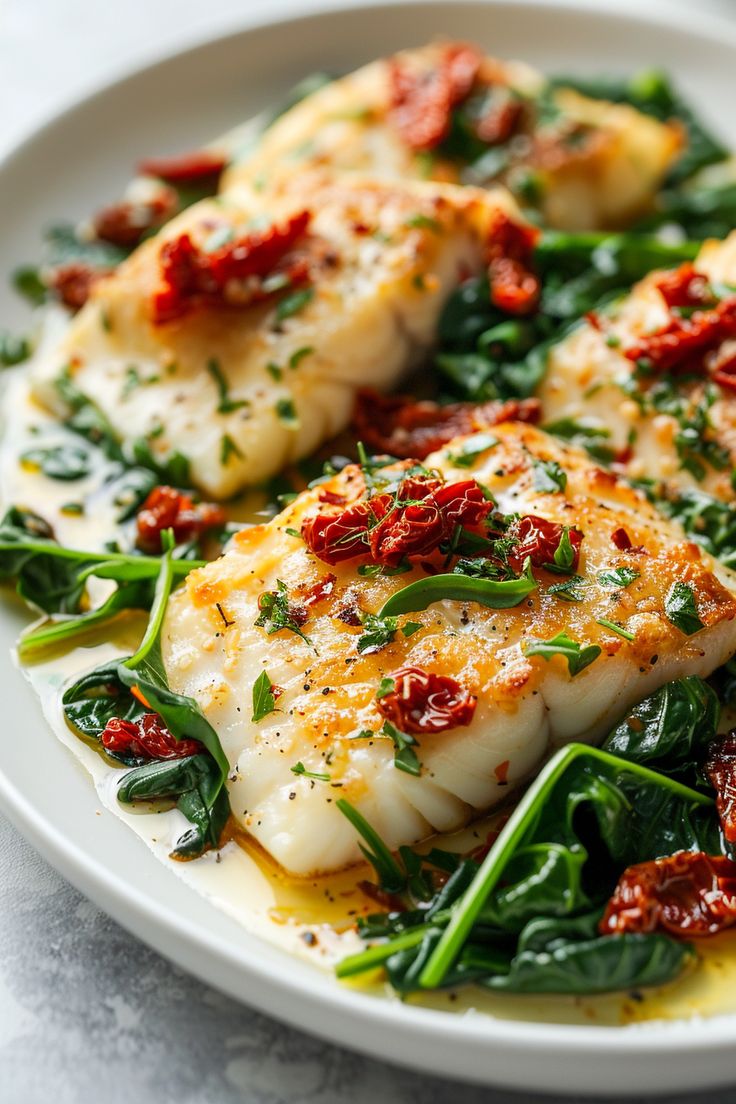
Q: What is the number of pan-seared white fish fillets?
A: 4